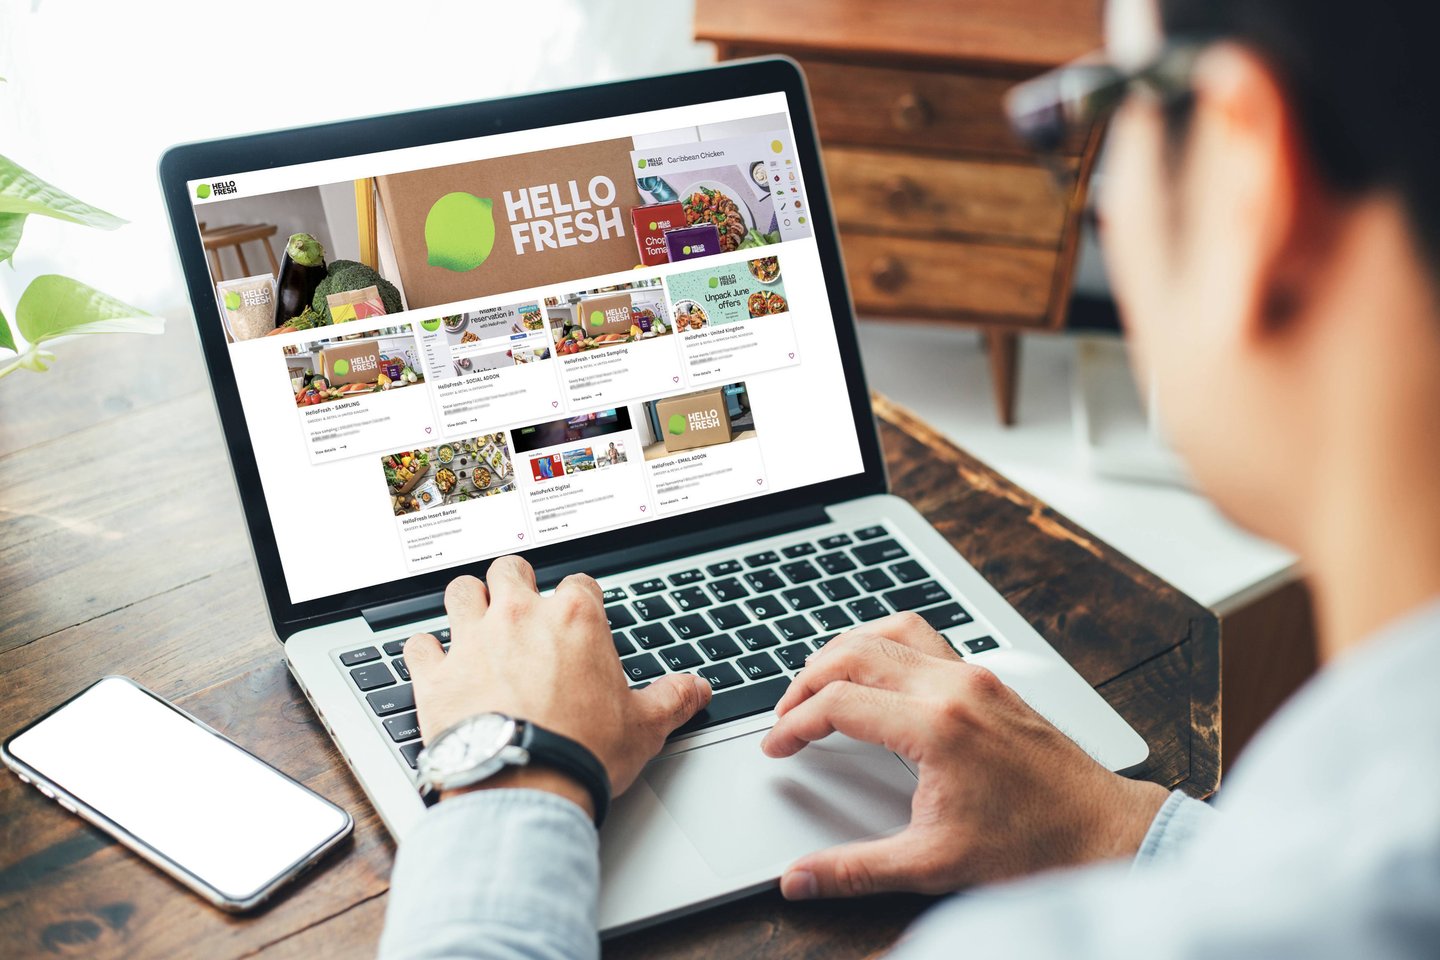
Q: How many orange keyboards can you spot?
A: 0